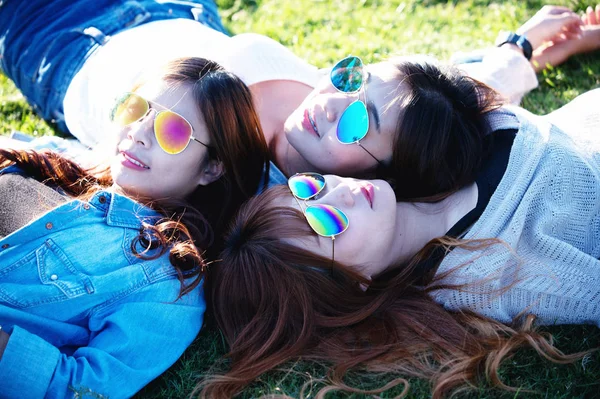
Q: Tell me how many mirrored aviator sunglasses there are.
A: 3